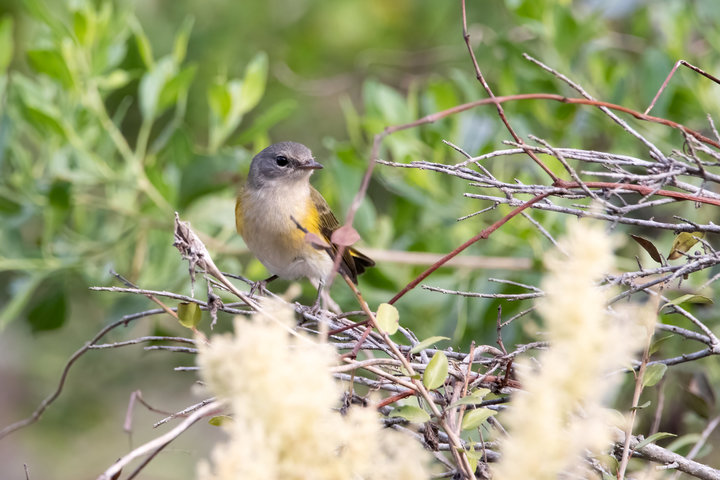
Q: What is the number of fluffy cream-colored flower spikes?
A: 2